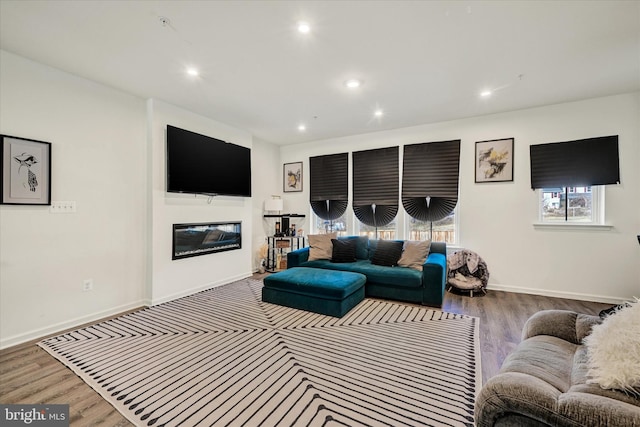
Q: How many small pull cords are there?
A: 3